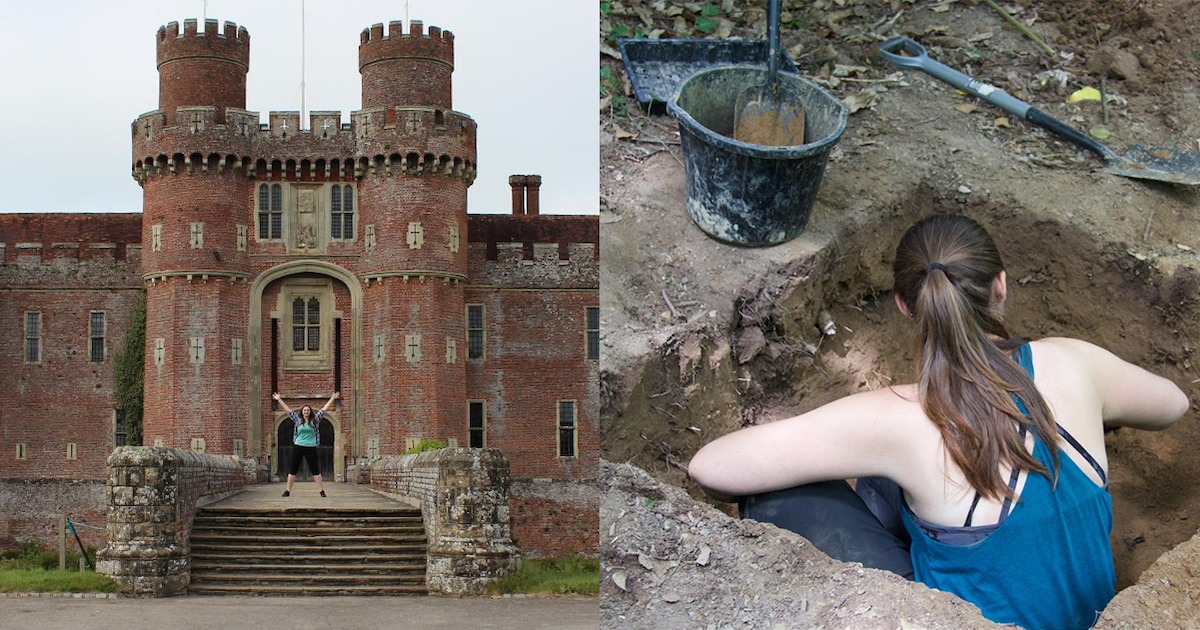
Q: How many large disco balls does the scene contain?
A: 0